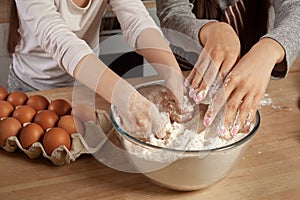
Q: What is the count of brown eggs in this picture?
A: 12